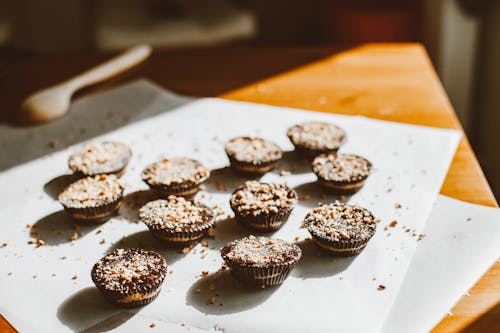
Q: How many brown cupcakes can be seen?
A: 11